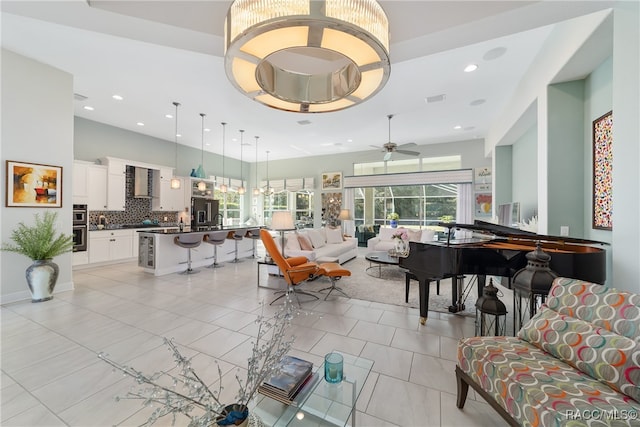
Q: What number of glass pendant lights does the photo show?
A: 5